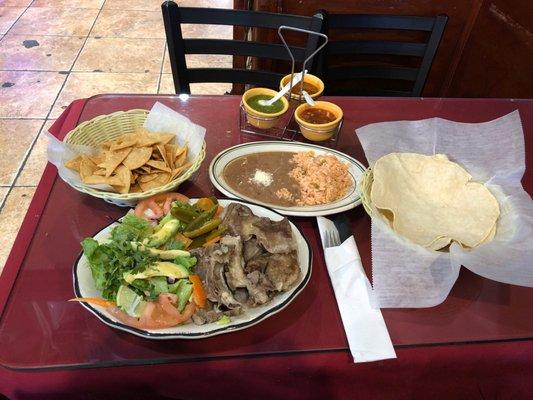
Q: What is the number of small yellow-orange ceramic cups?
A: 3